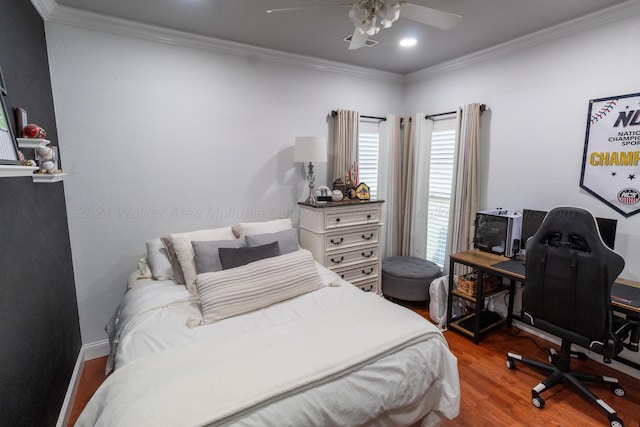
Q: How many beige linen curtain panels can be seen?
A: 4